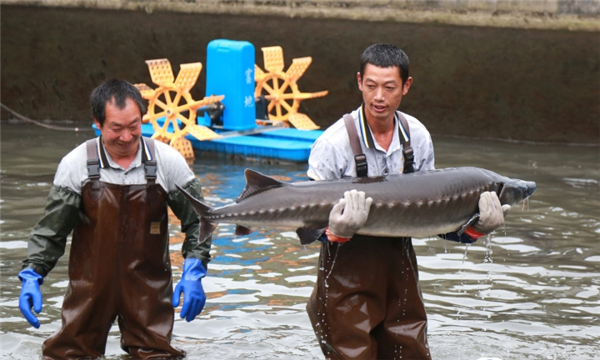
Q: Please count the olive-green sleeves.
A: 2